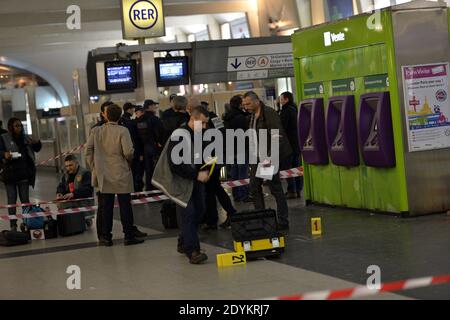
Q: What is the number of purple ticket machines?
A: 3